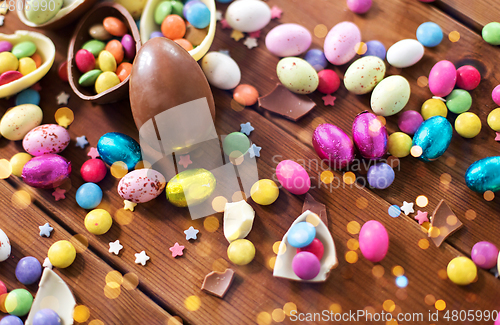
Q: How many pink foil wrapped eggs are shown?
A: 3